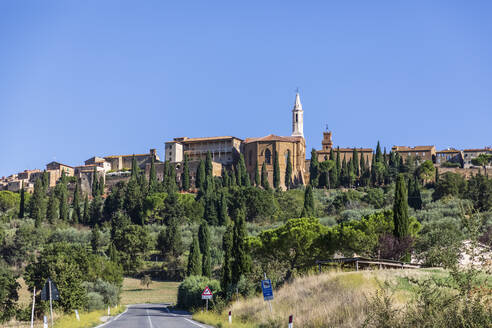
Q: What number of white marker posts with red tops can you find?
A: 2